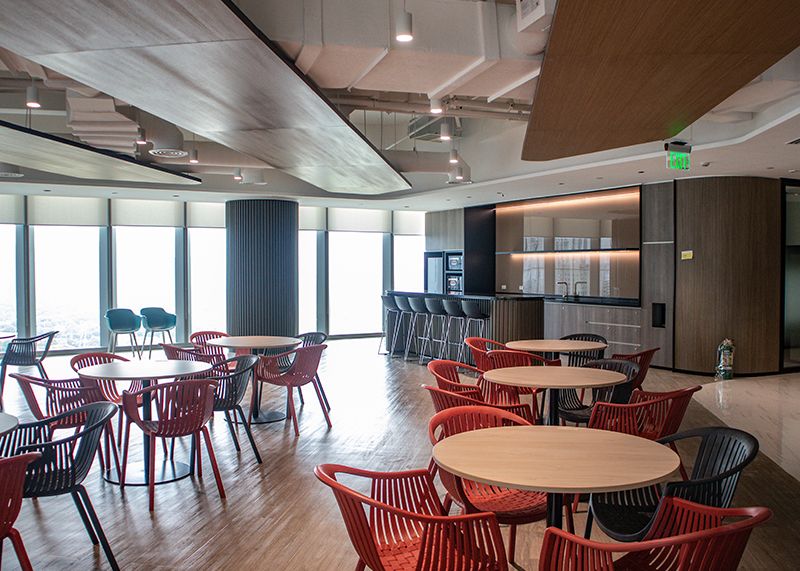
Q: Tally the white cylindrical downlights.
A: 9